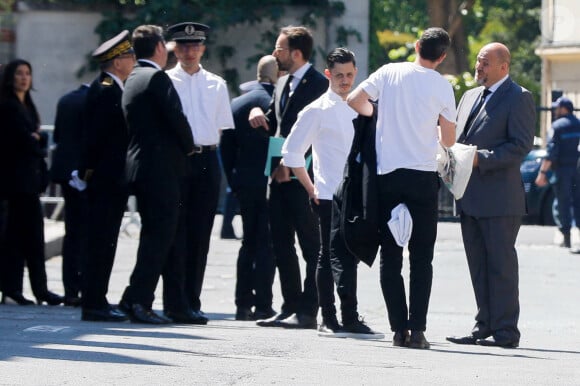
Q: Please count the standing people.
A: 11